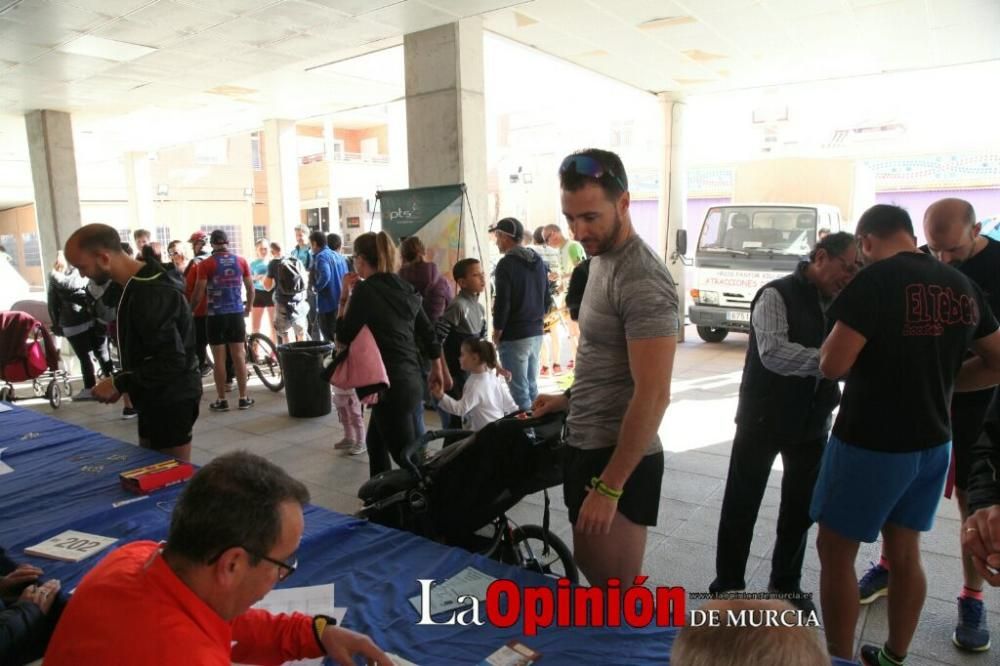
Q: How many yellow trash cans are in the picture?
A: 0